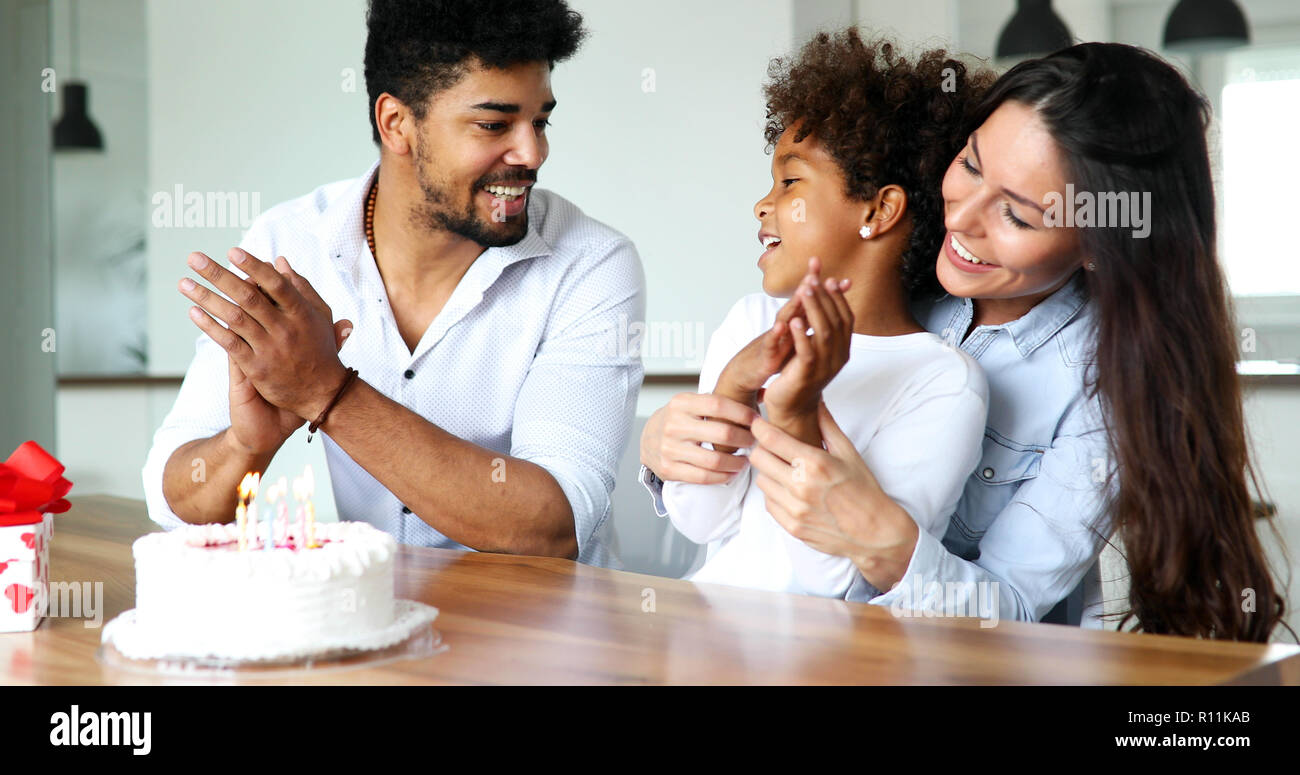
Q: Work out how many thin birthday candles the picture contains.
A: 6